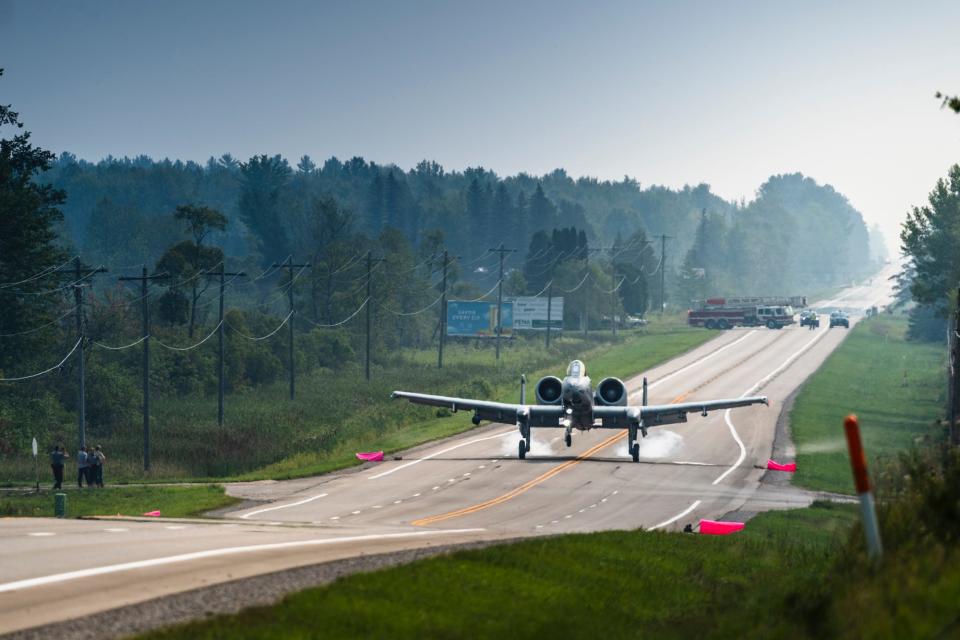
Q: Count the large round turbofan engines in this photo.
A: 2